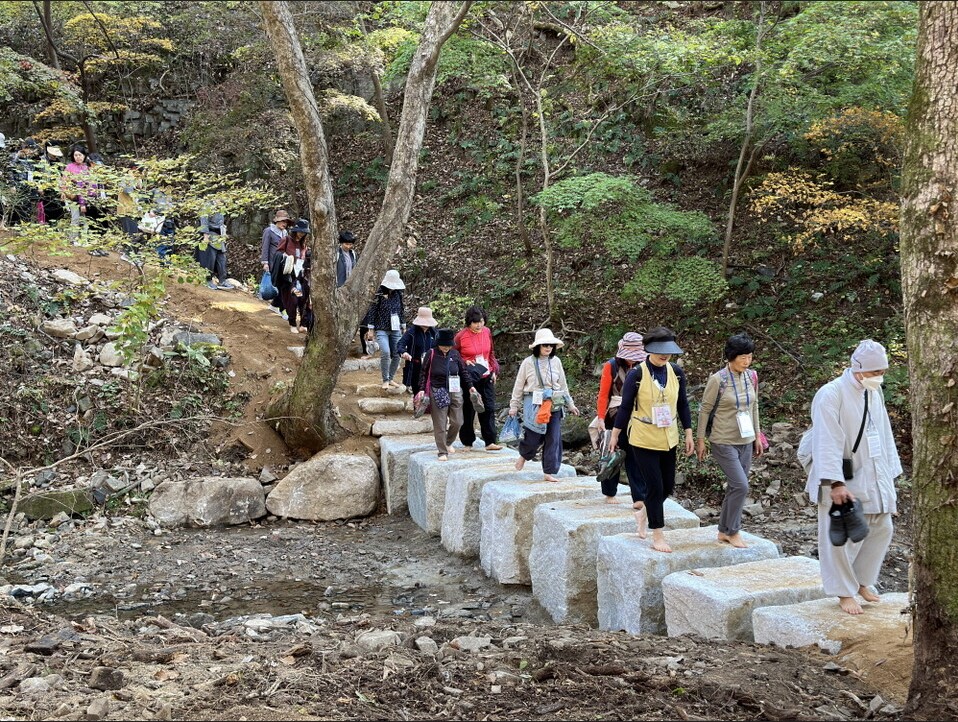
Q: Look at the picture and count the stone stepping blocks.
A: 8